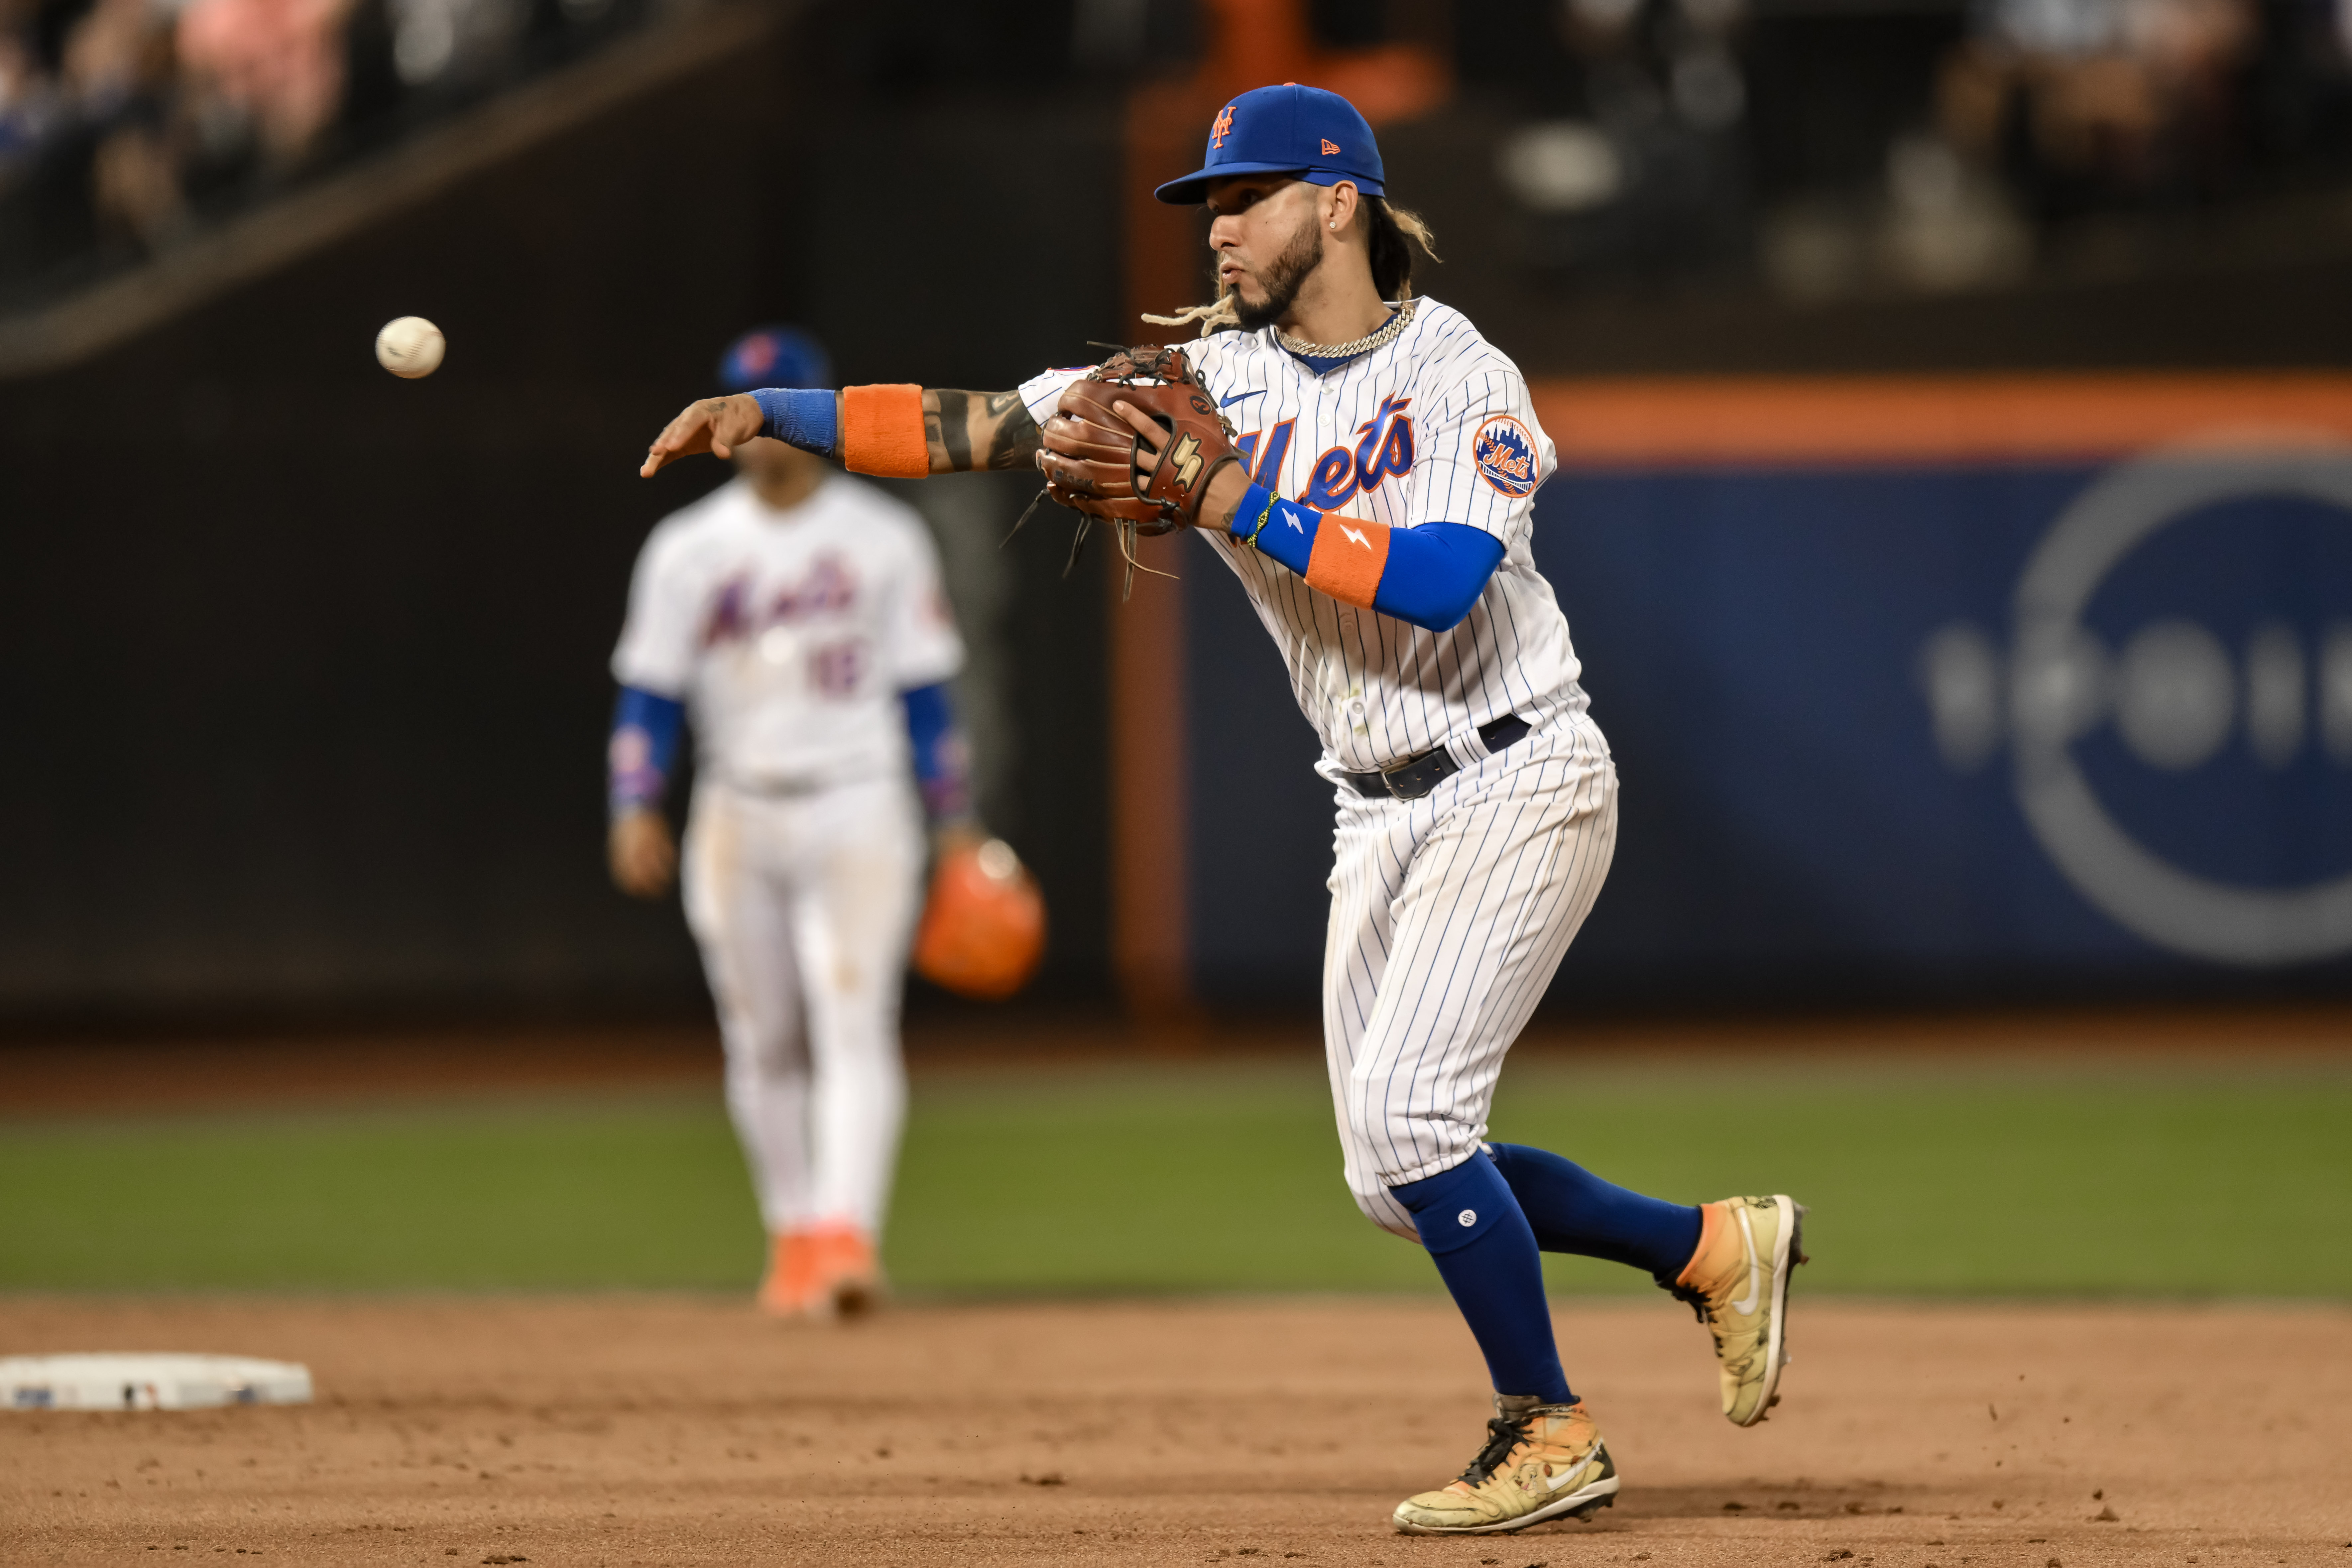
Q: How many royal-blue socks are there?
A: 2